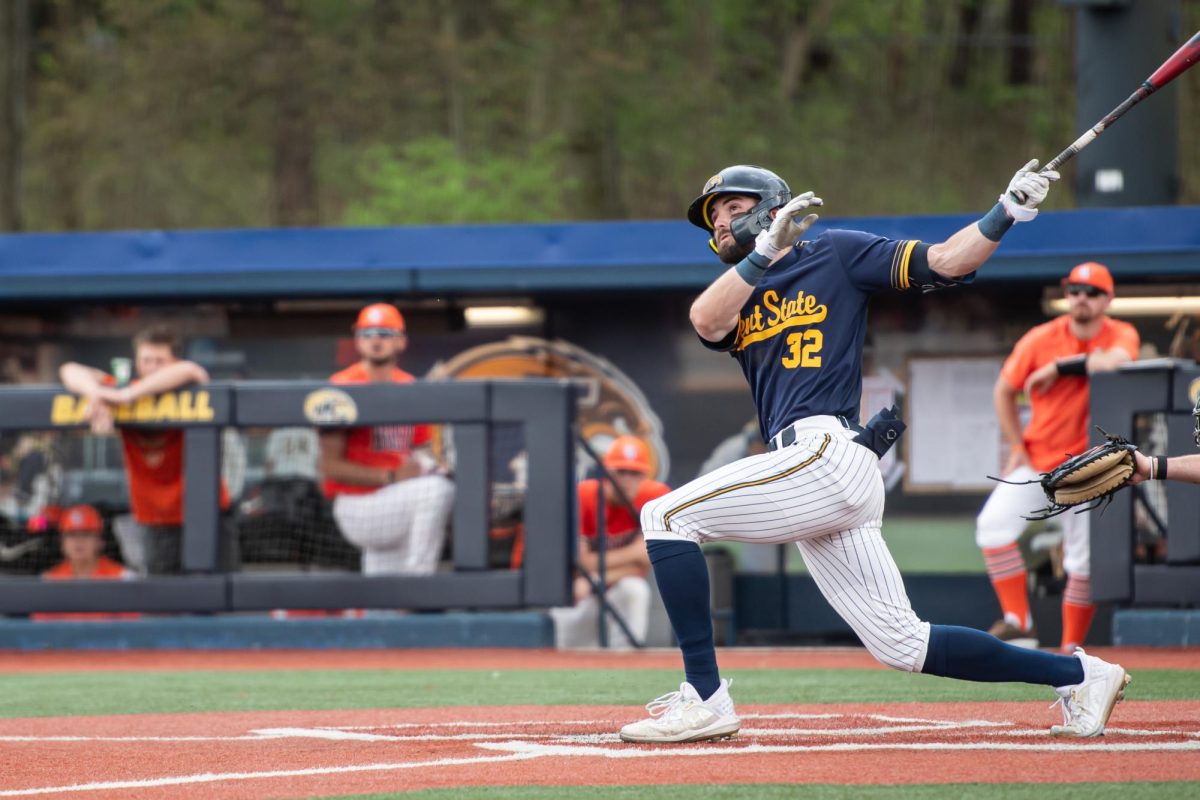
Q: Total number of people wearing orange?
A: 5